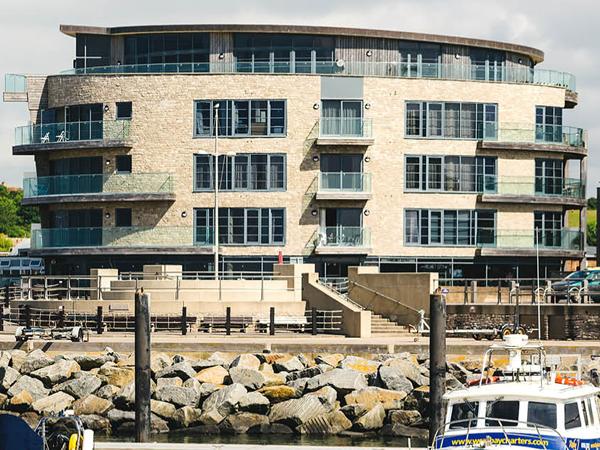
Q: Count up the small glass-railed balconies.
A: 3